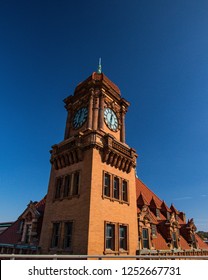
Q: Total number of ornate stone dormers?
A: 4